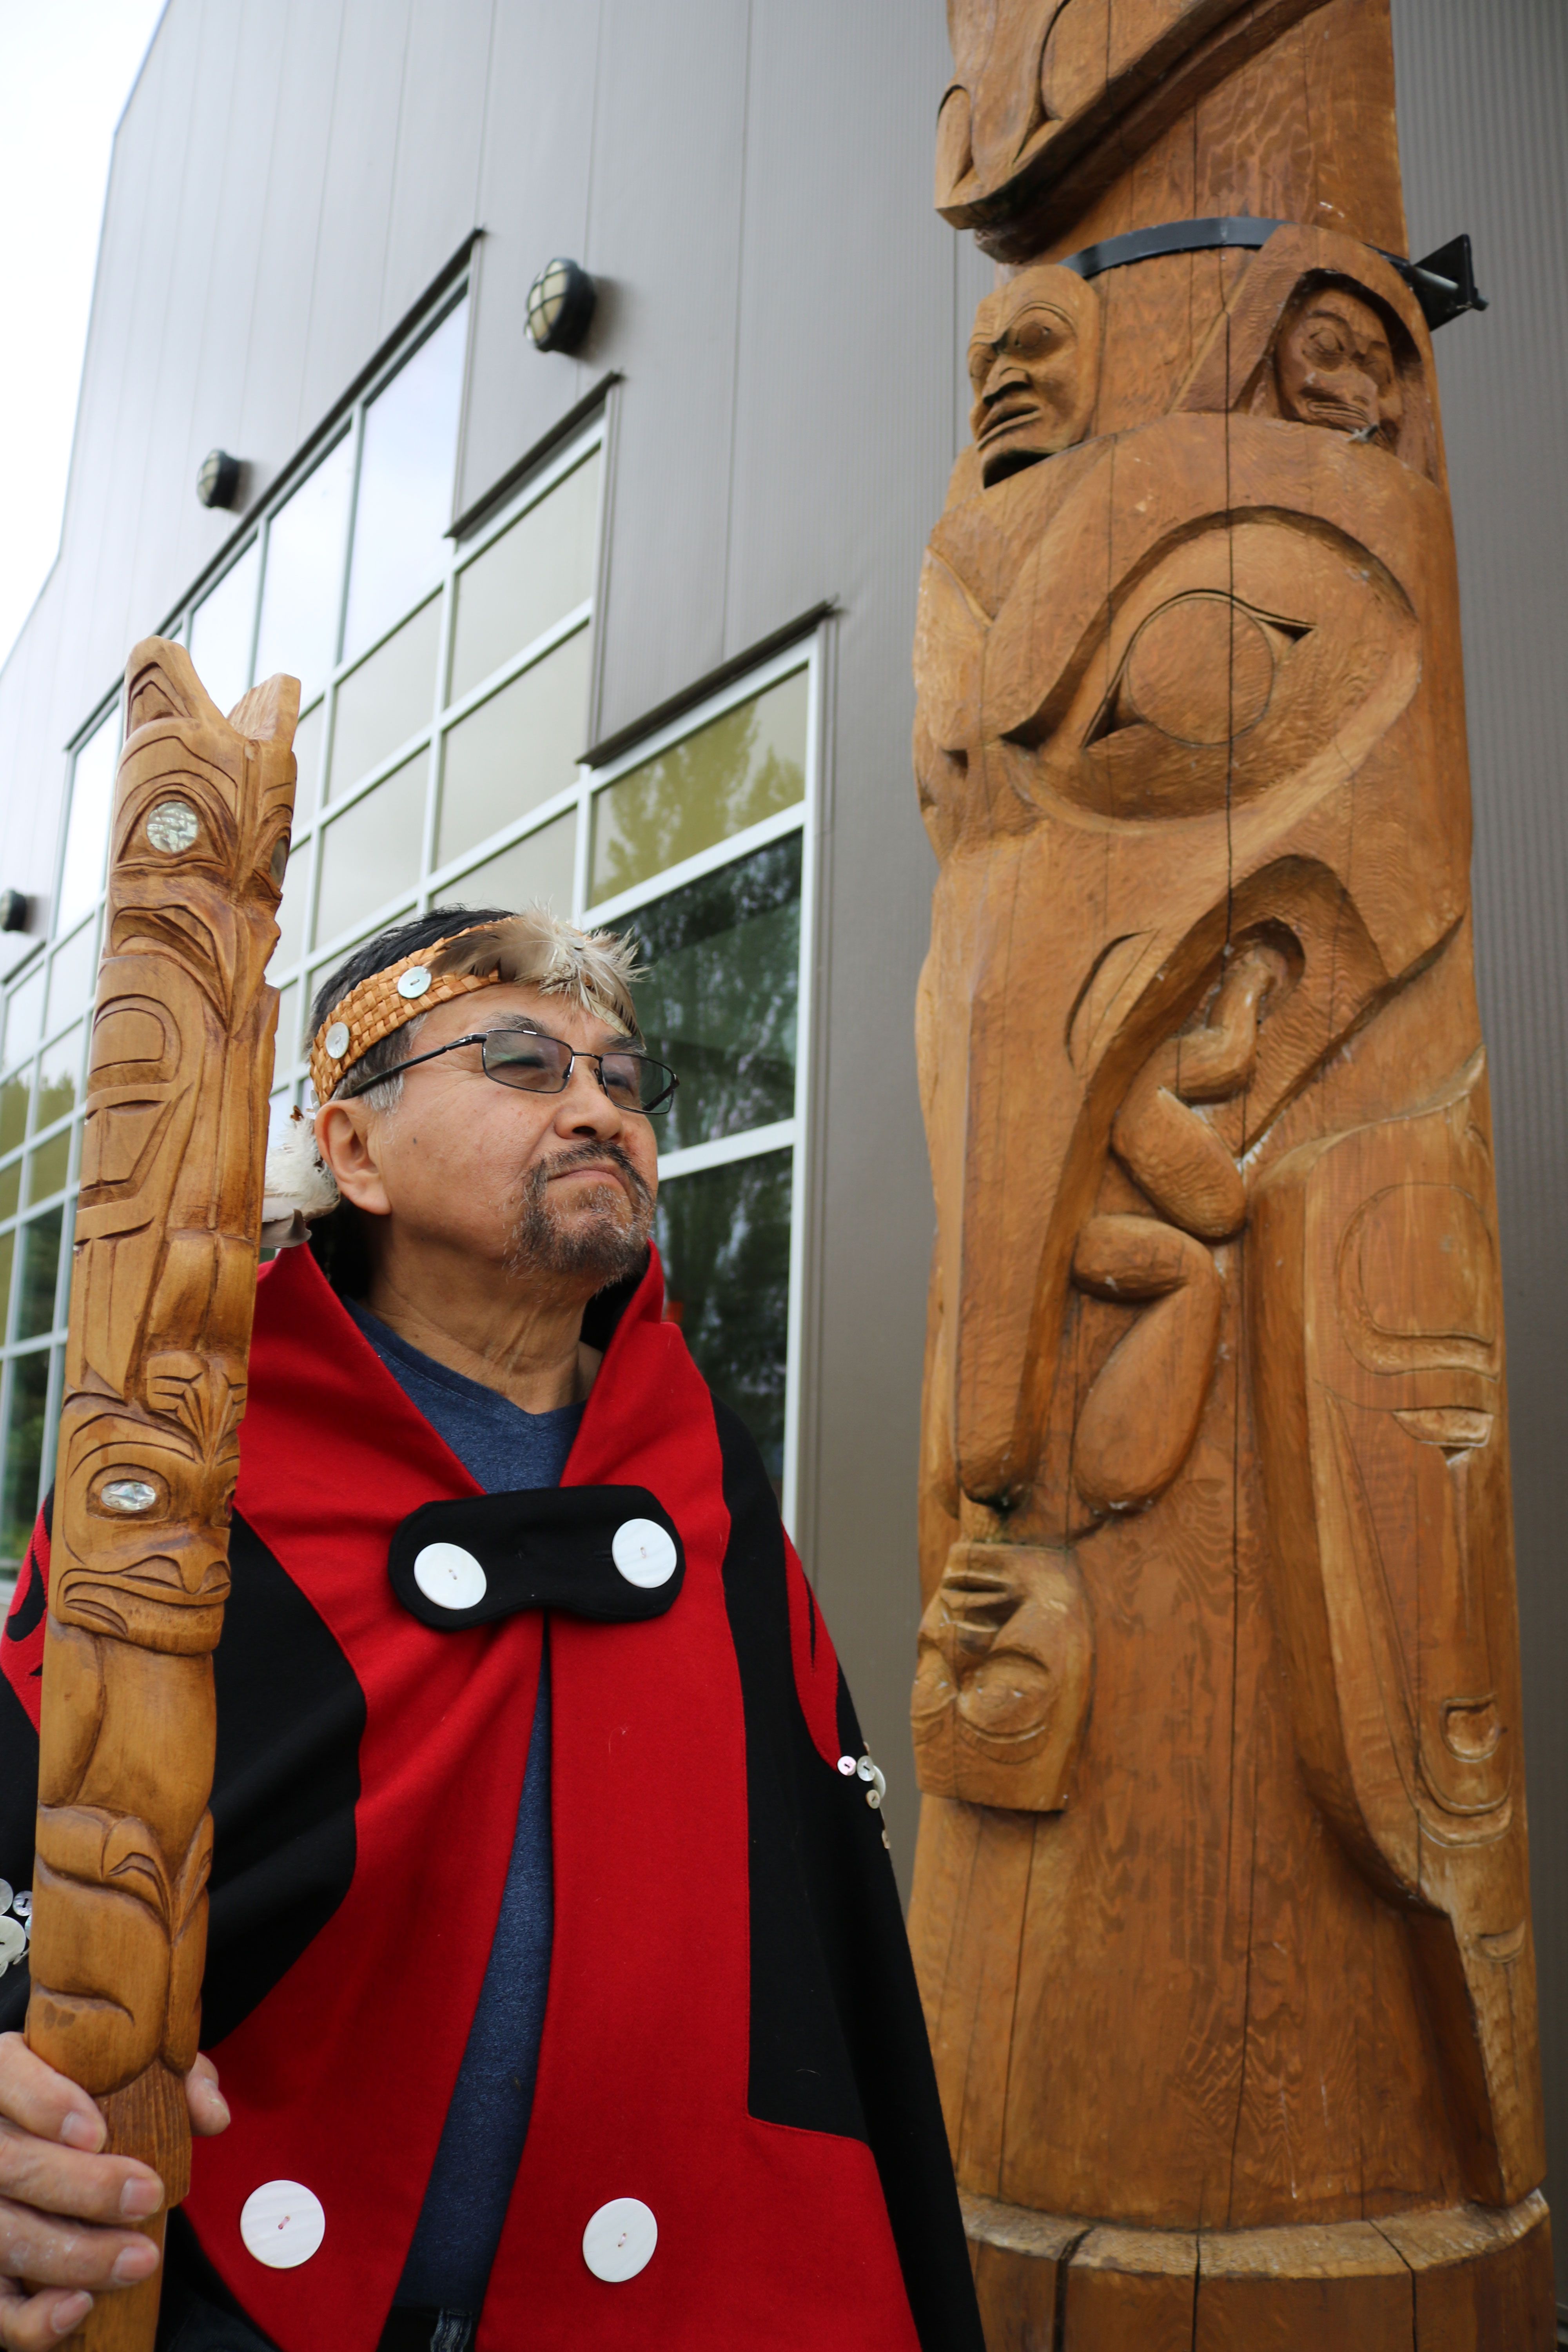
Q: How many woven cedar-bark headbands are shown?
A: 1